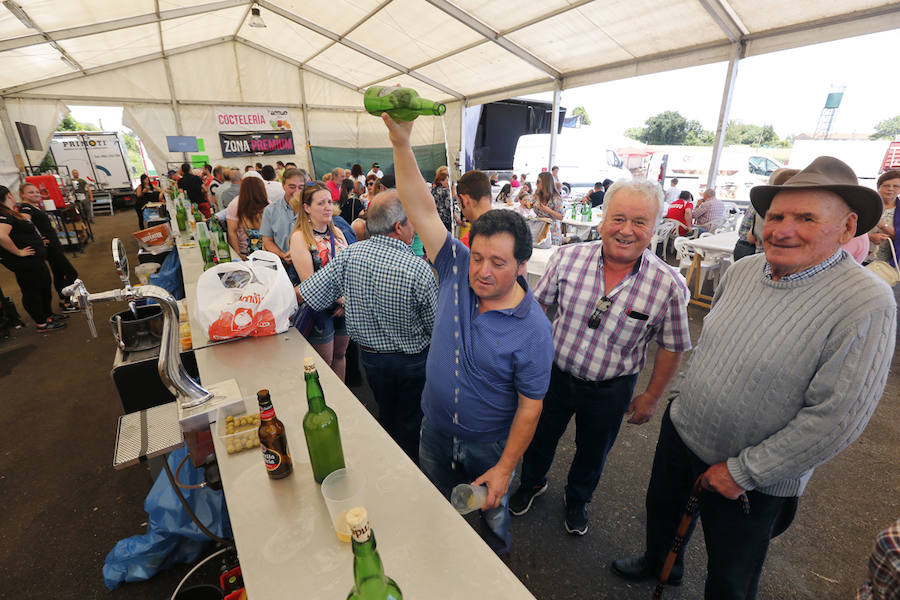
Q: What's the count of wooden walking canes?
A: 1